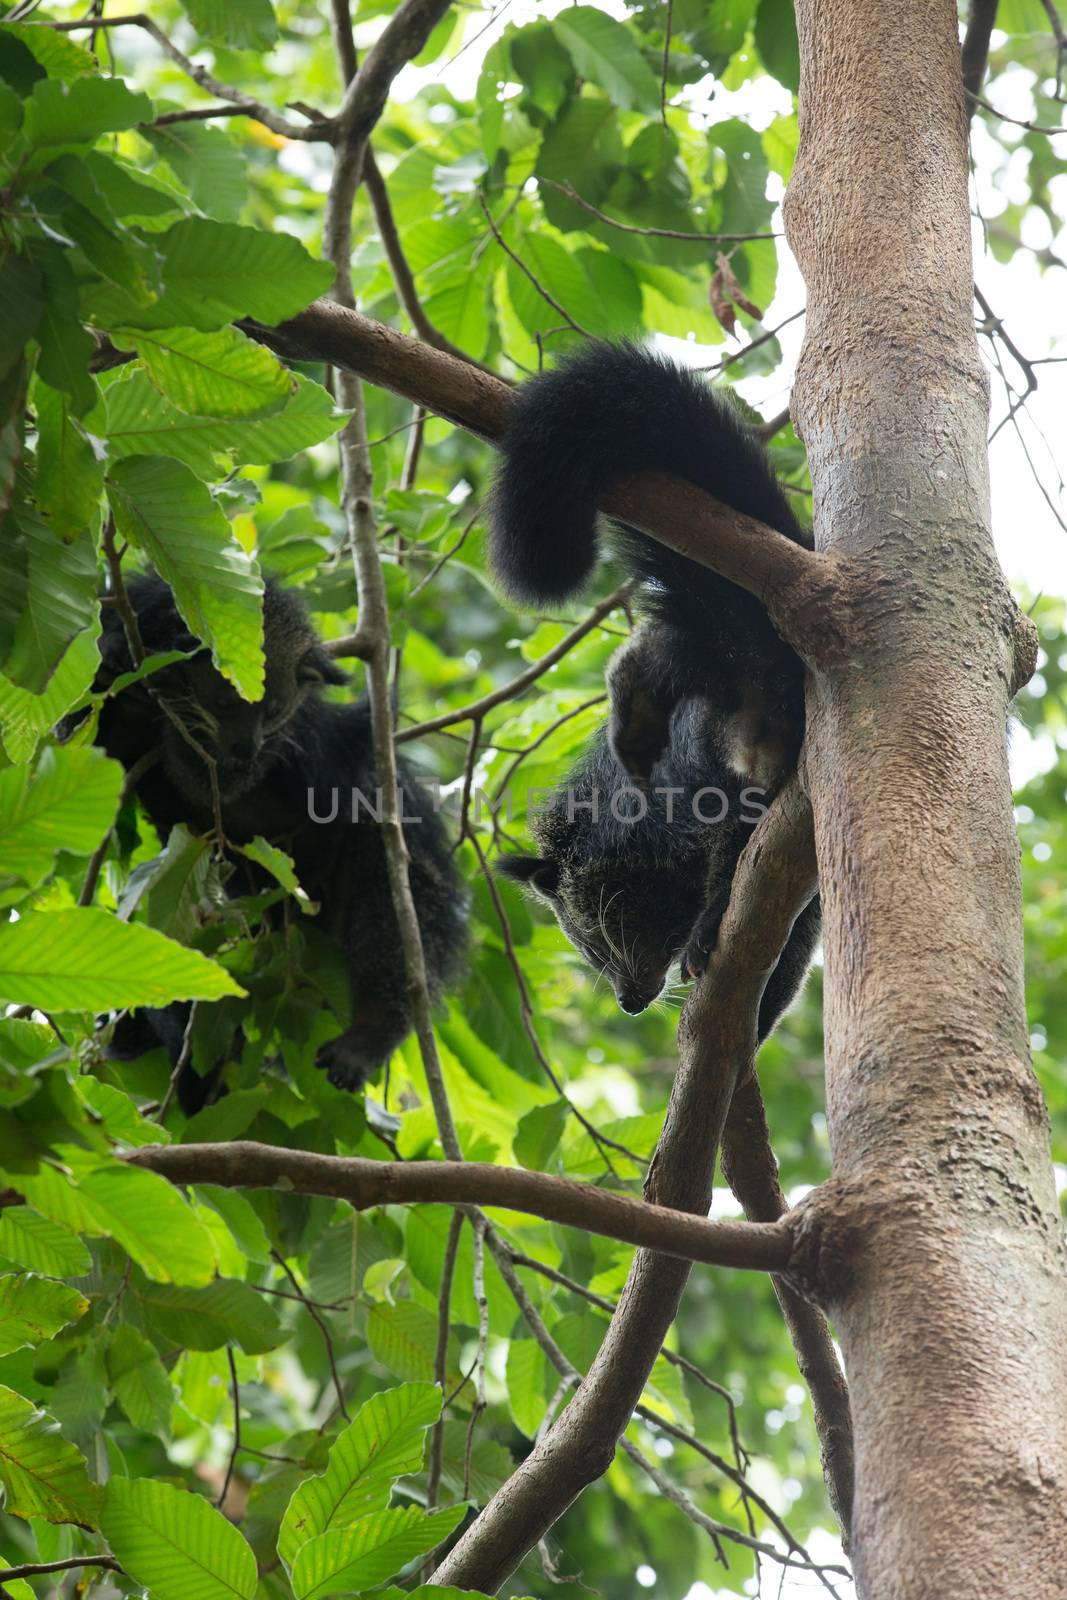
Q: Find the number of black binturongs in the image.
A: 2